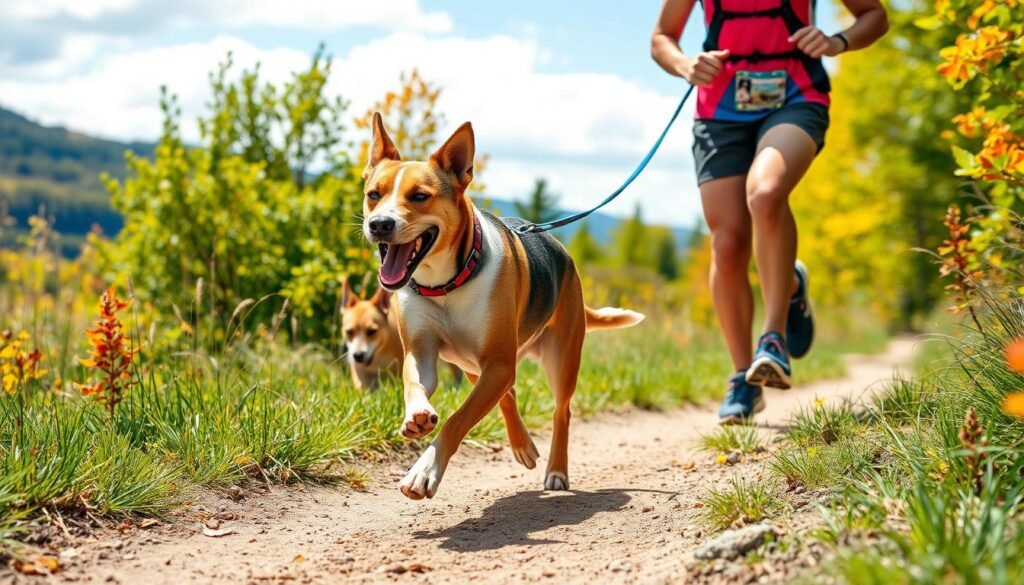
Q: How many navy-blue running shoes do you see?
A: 3